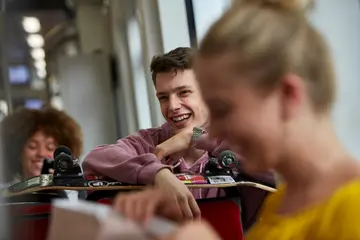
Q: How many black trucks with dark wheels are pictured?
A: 2